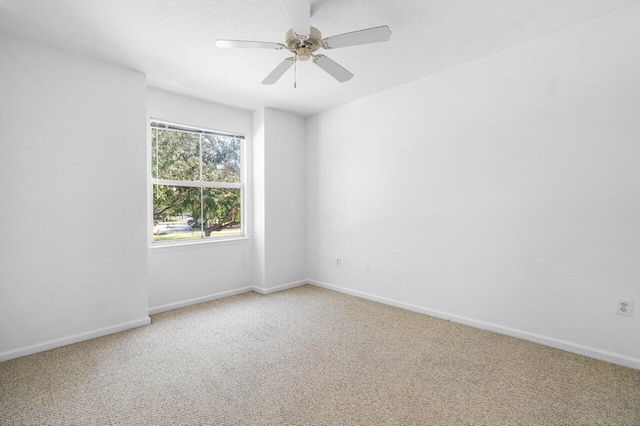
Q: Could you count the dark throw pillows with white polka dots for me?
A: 0